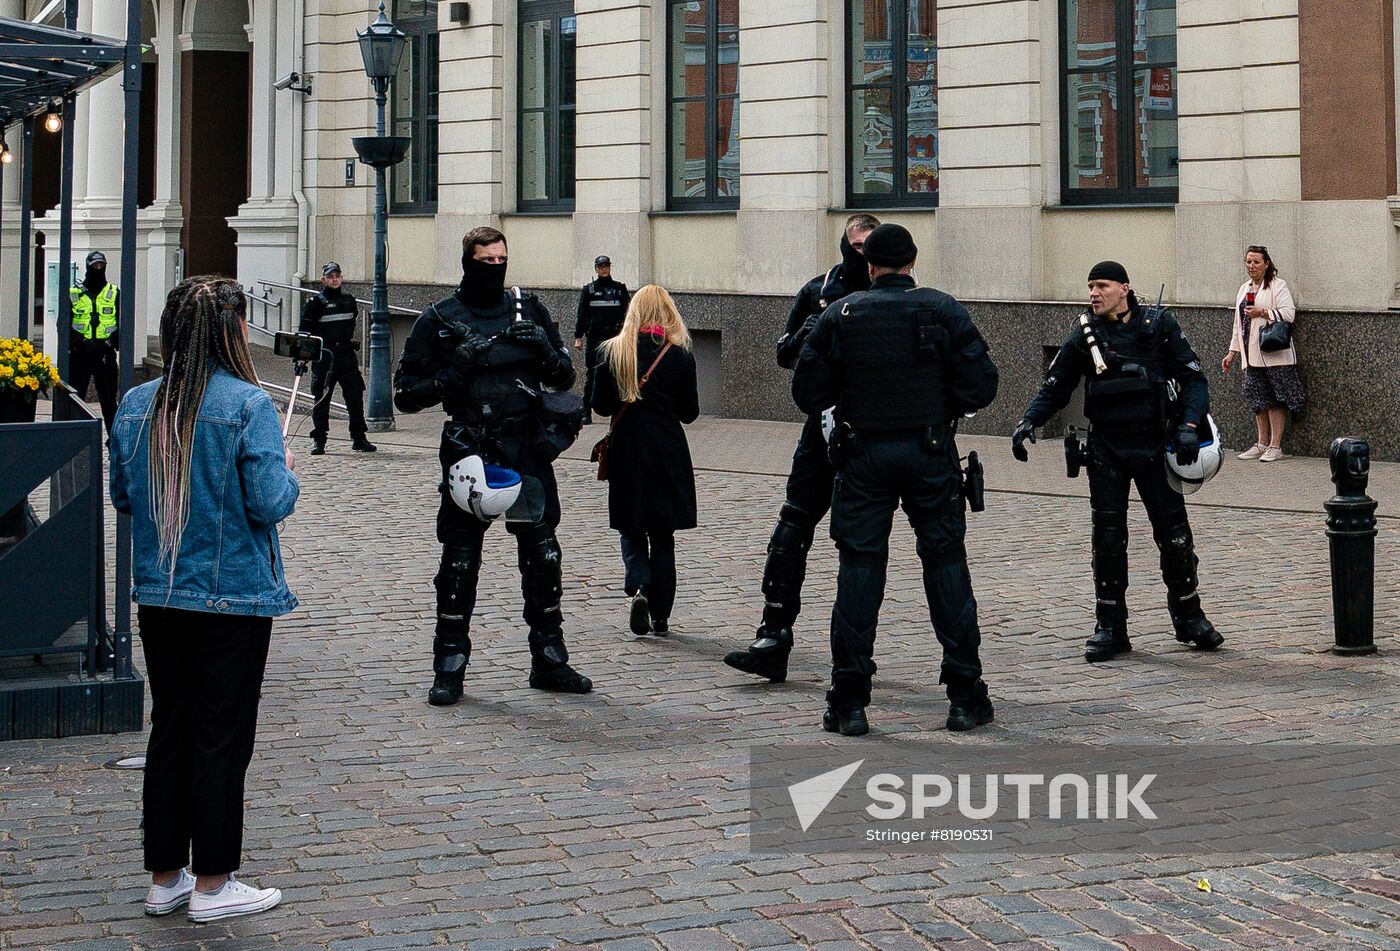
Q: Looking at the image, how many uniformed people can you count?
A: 7